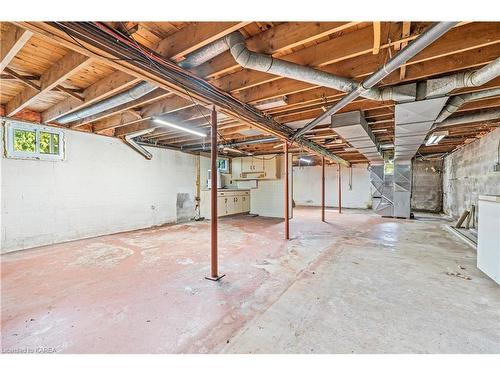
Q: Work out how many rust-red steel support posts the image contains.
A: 4